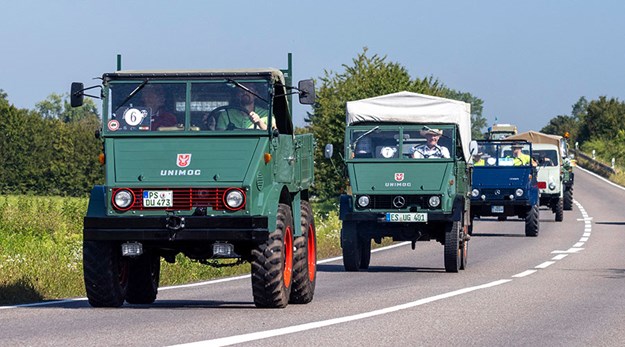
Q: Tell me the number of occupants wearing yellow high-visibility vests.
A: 2